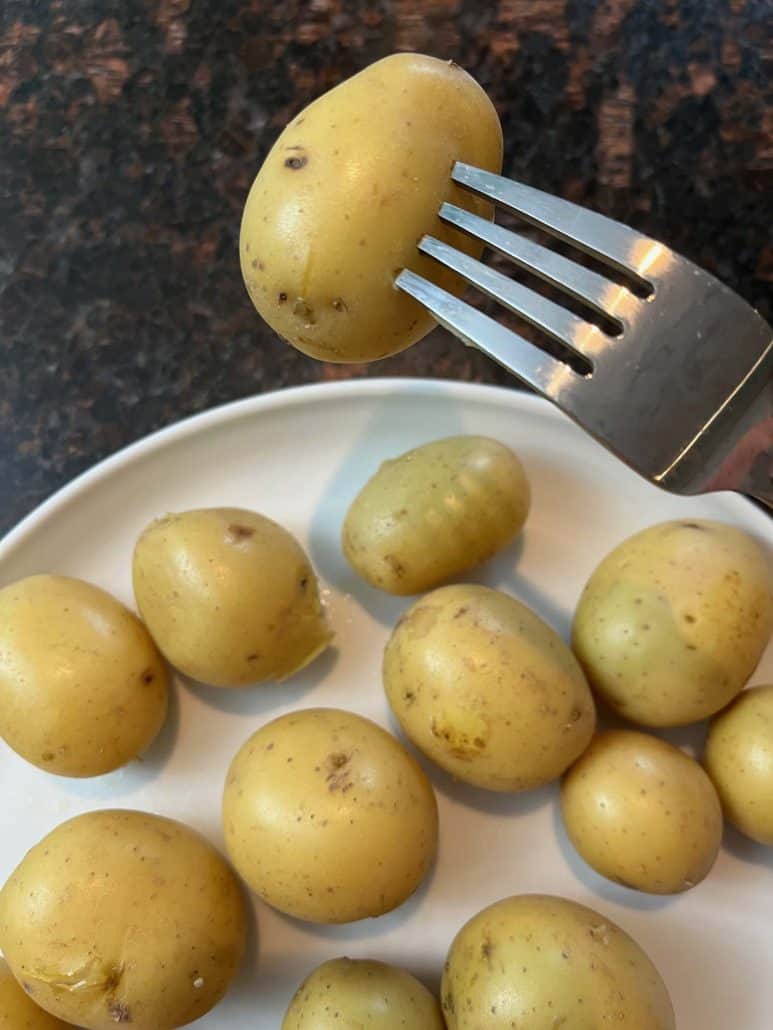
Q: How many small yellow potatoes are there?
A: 13